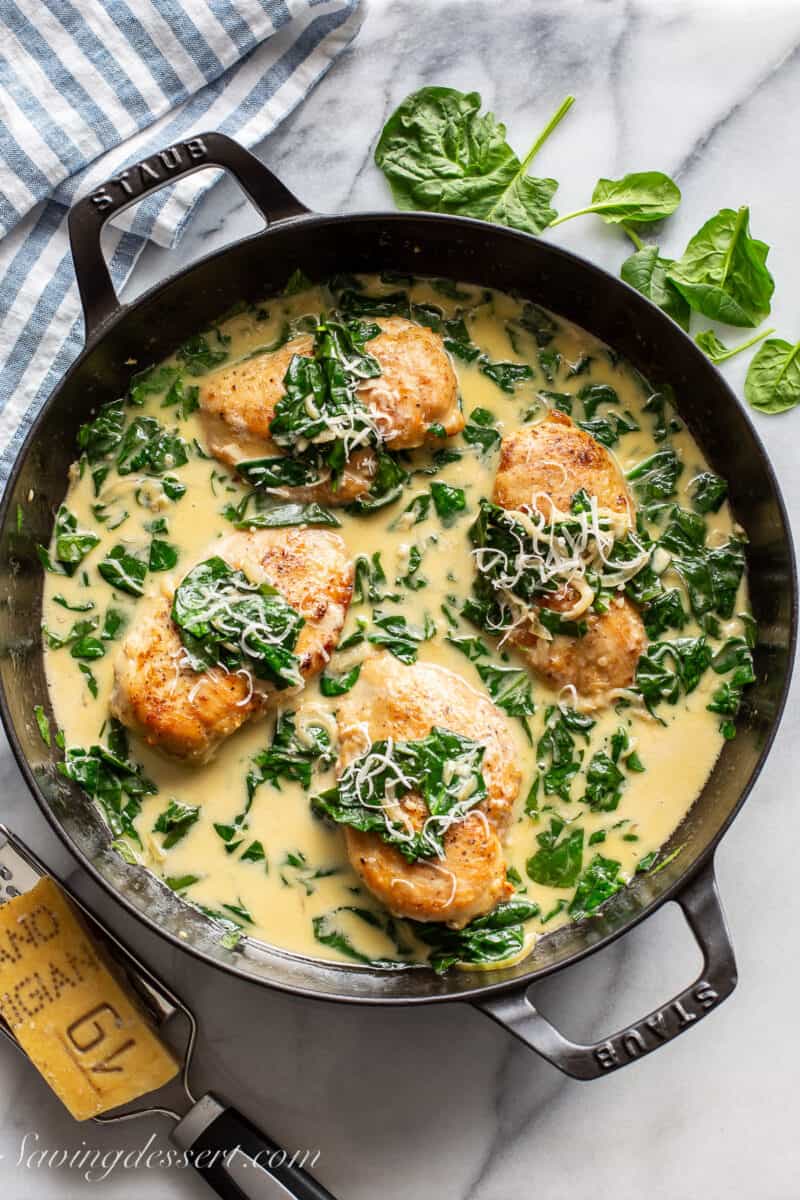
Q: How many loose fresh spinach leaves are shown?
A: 6